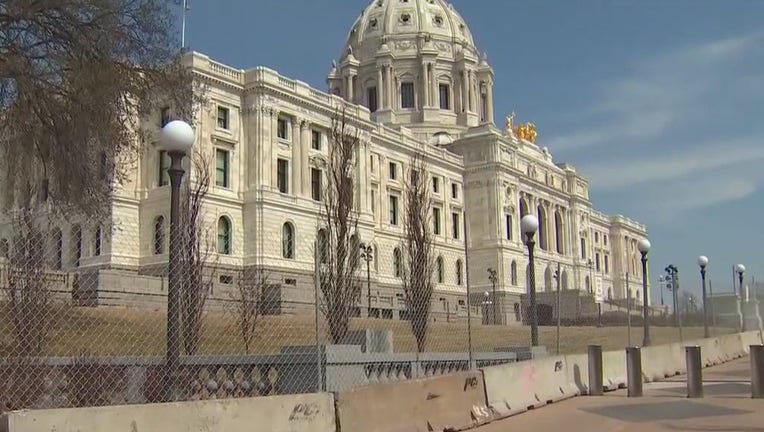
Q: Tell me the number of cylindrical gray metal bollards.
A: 4